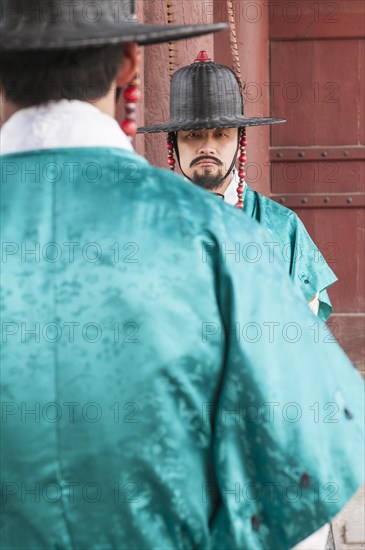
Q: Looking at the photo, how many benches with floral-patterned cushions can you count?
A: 0